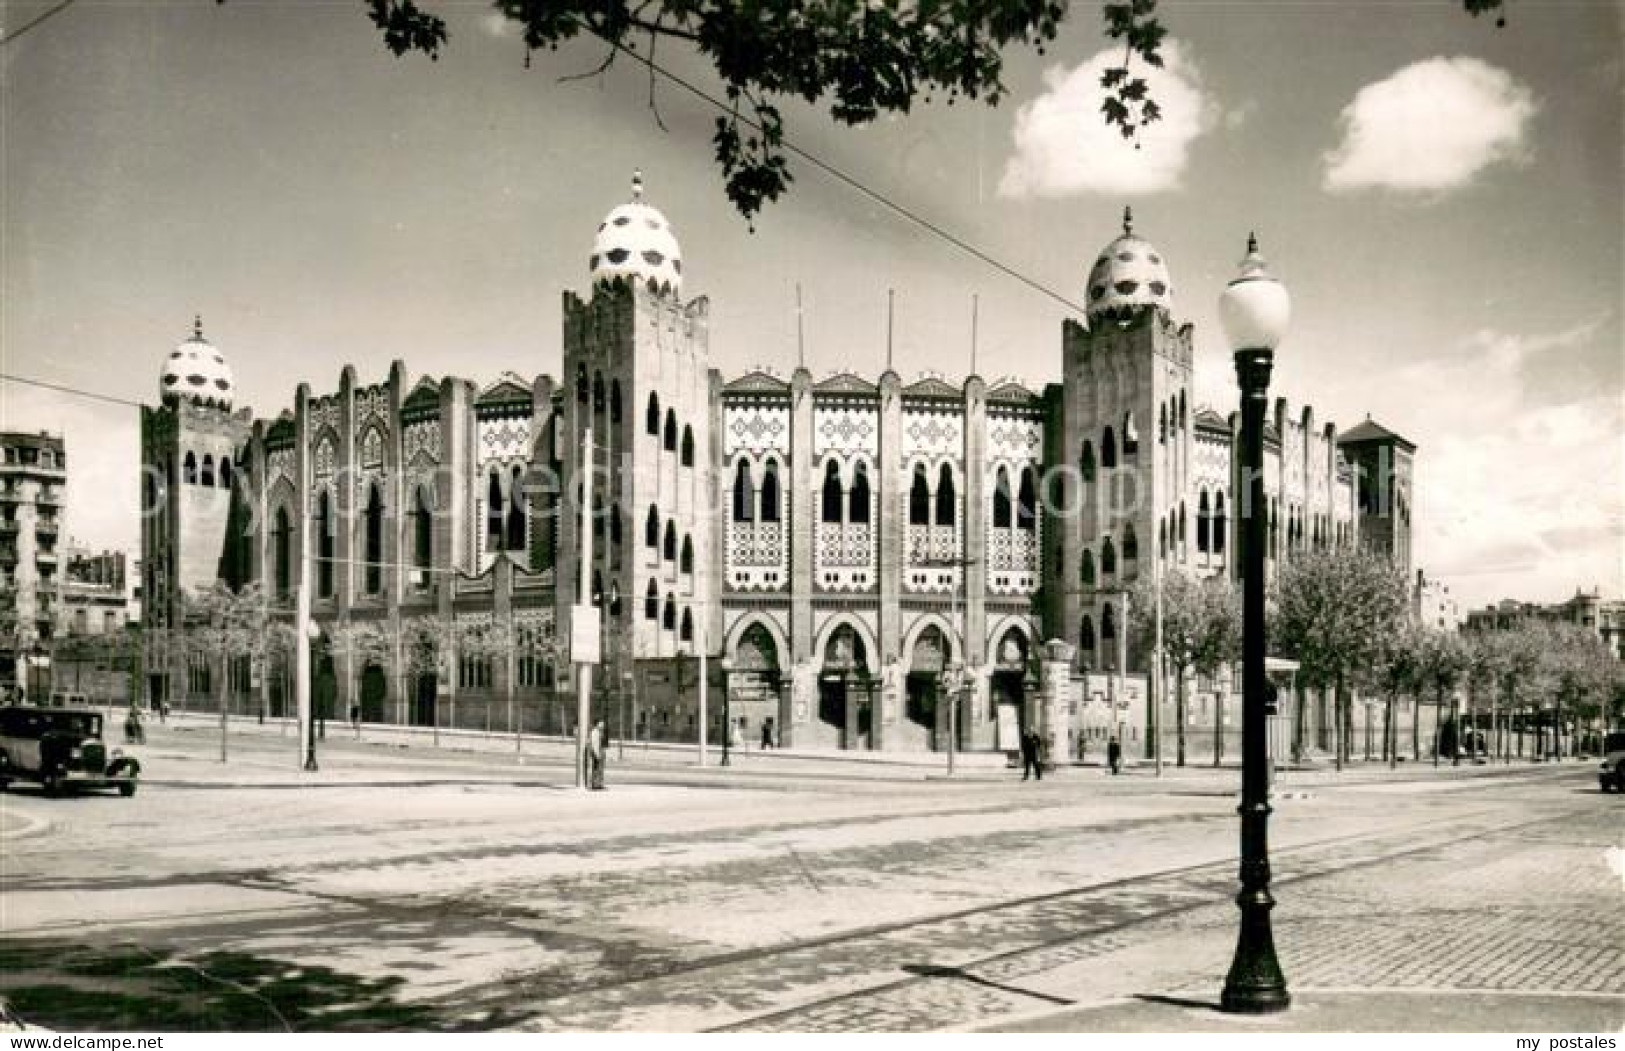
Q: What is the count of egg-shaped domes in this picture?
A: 3